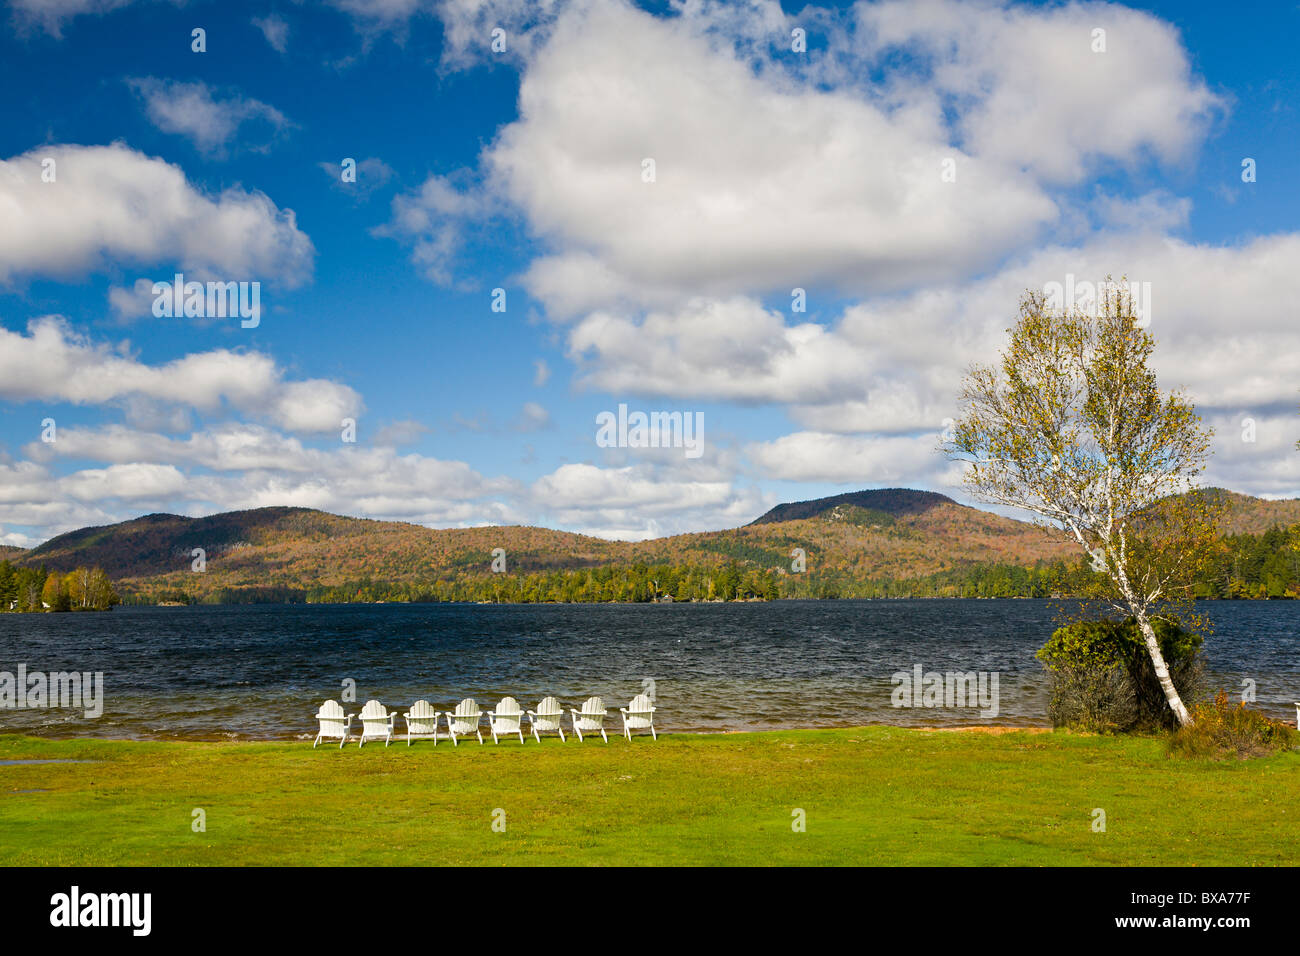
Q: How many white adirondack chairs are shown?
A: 8